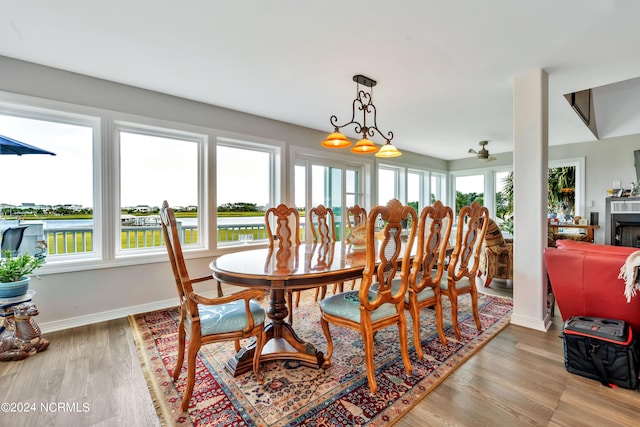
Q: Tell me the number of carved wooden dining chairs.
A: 7